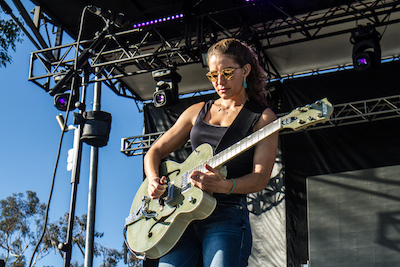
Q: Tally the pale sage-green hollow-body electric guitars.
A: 1